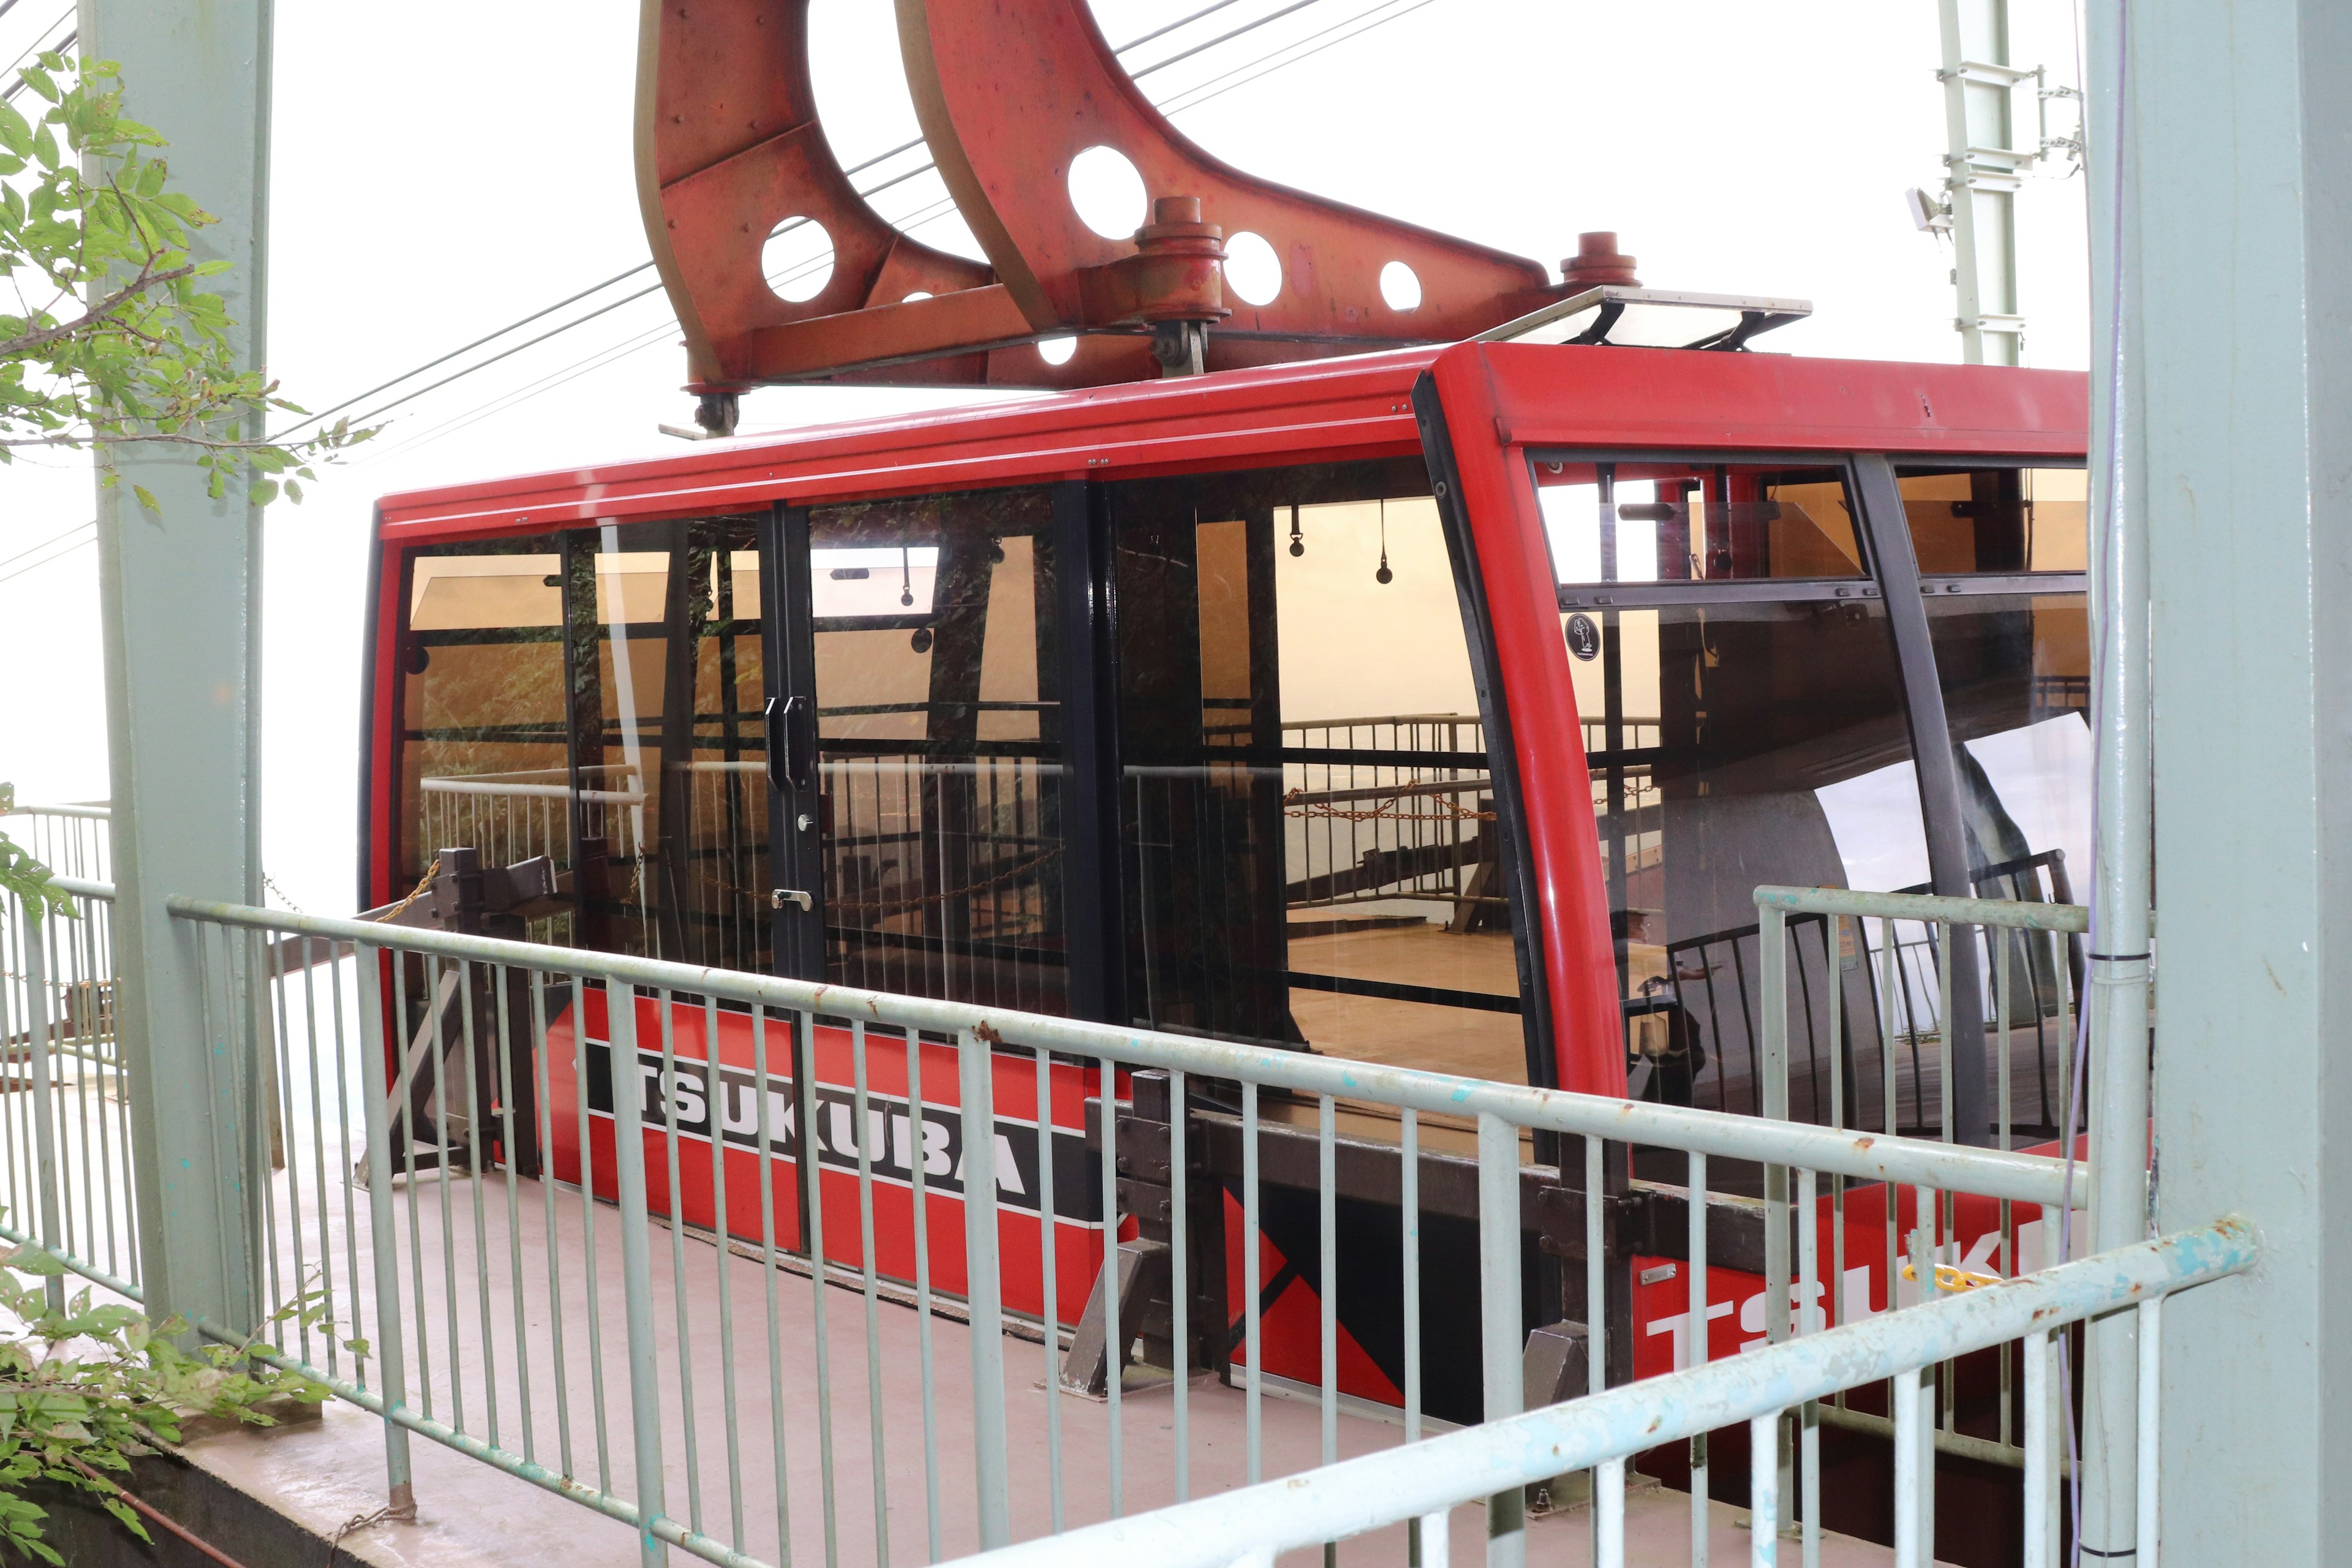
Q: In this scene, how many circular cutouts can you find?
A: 6